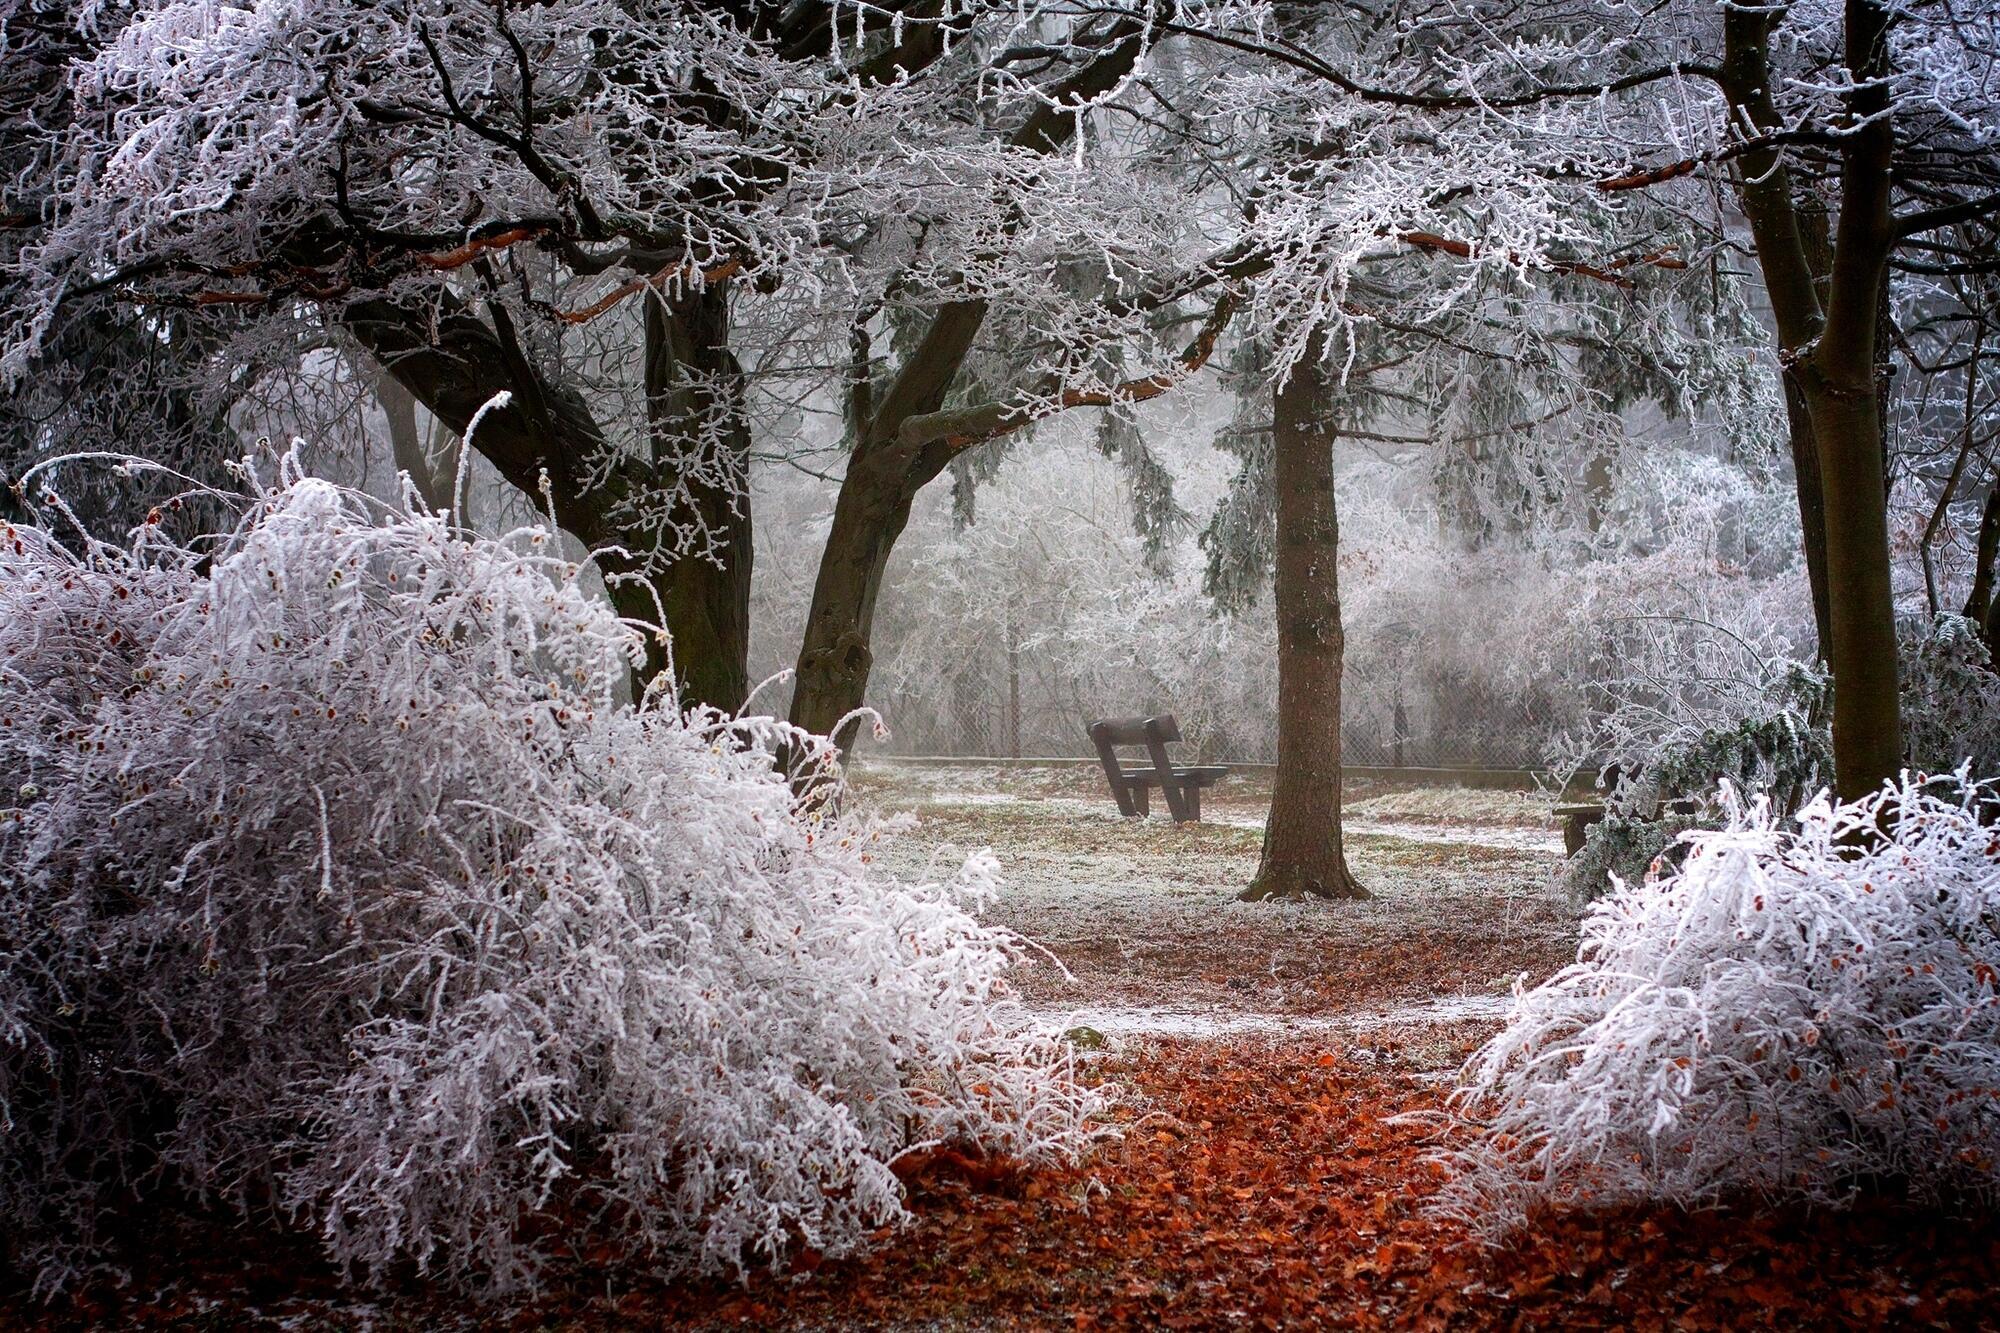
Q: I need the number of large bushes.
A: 2